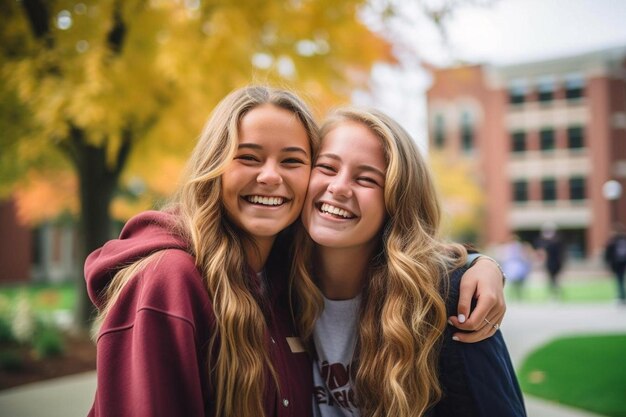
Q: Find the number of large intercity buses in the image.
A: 0